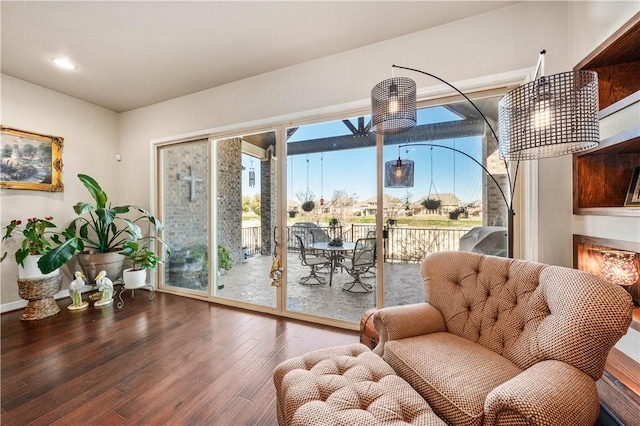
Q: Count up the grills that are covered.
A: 1